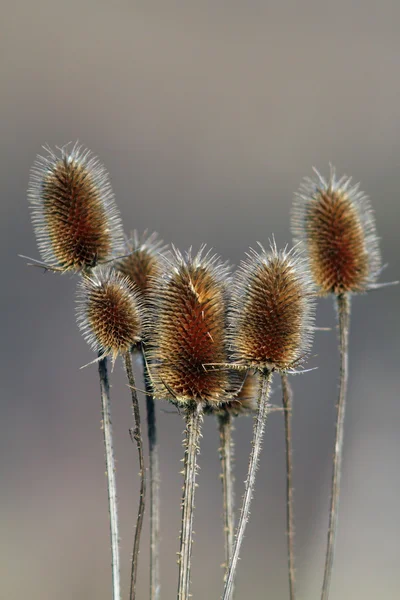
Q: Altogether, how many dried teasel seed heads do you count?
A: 7